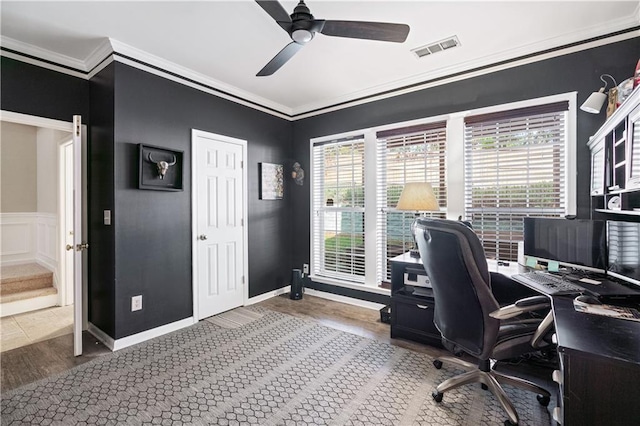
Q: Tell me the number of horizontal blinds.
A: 3